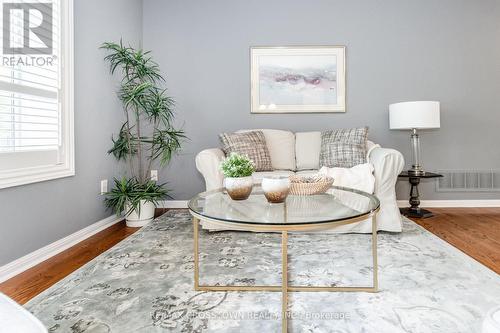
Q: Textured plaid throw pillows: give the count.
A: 2